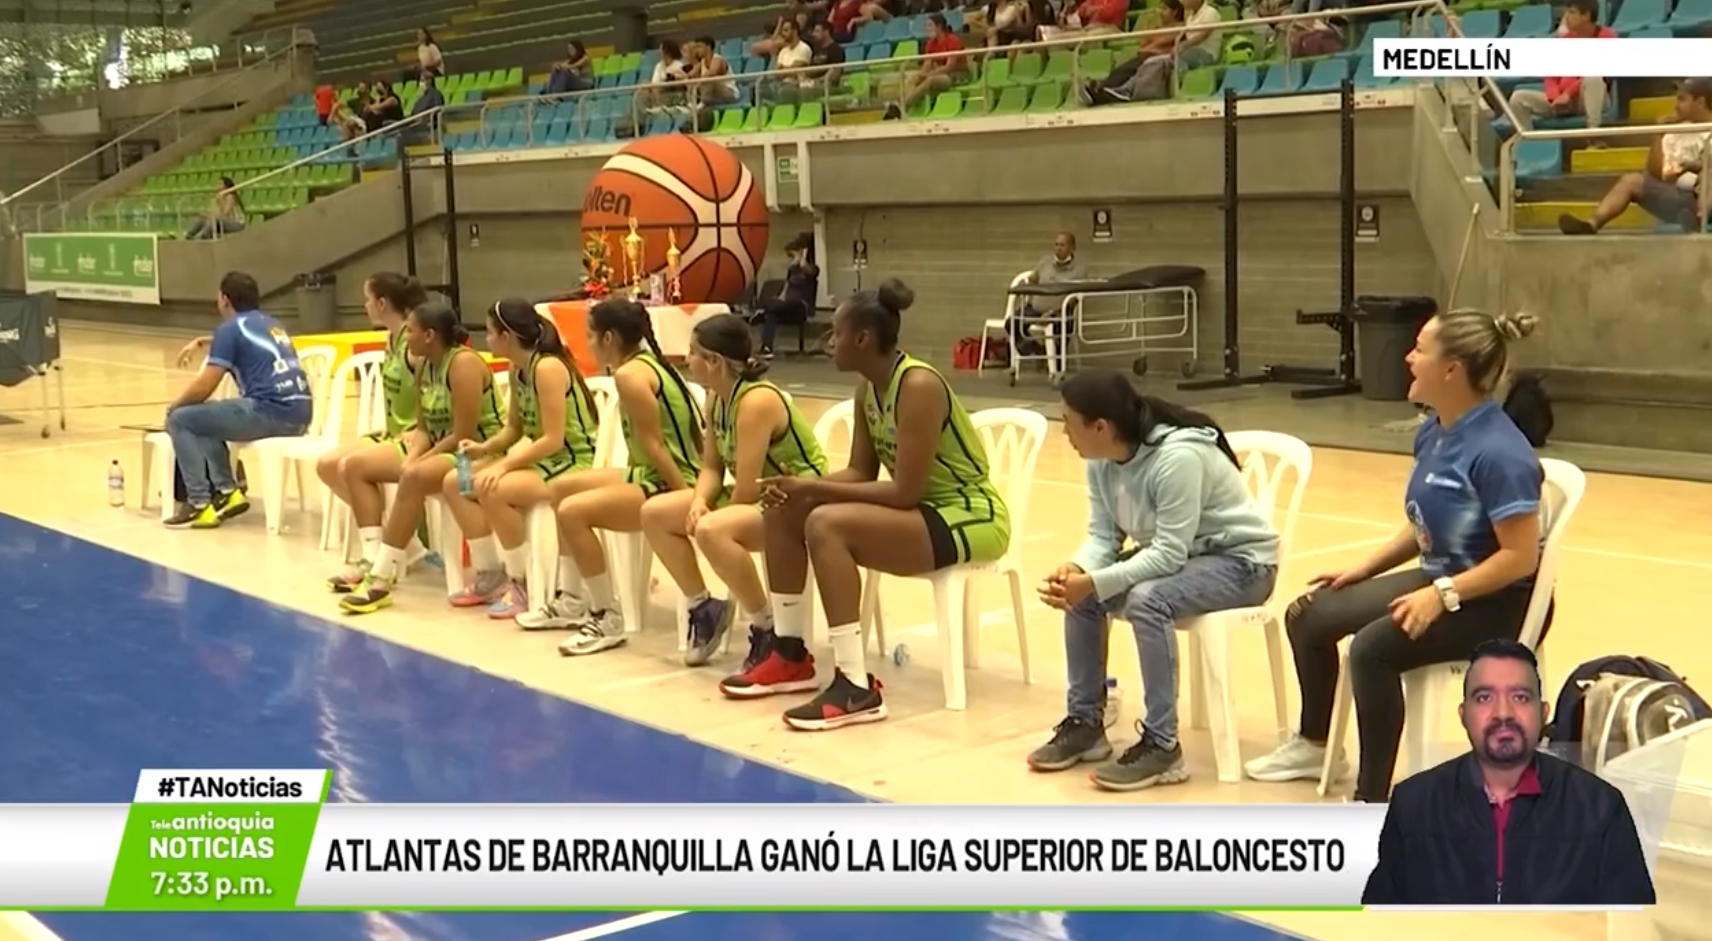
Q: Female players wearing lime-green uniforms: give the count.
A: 6